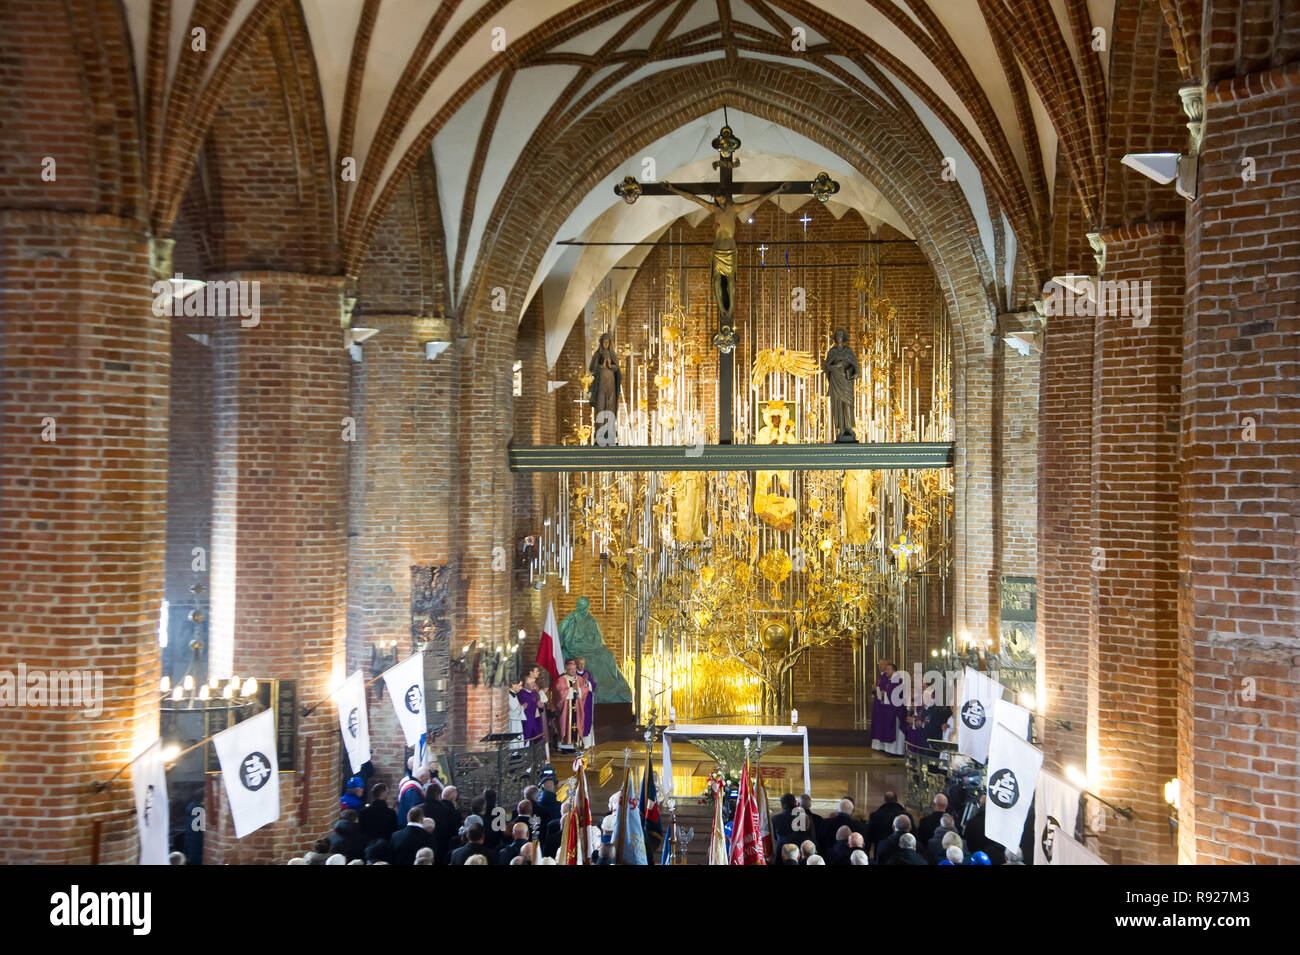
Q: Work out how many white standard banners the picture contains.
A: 9